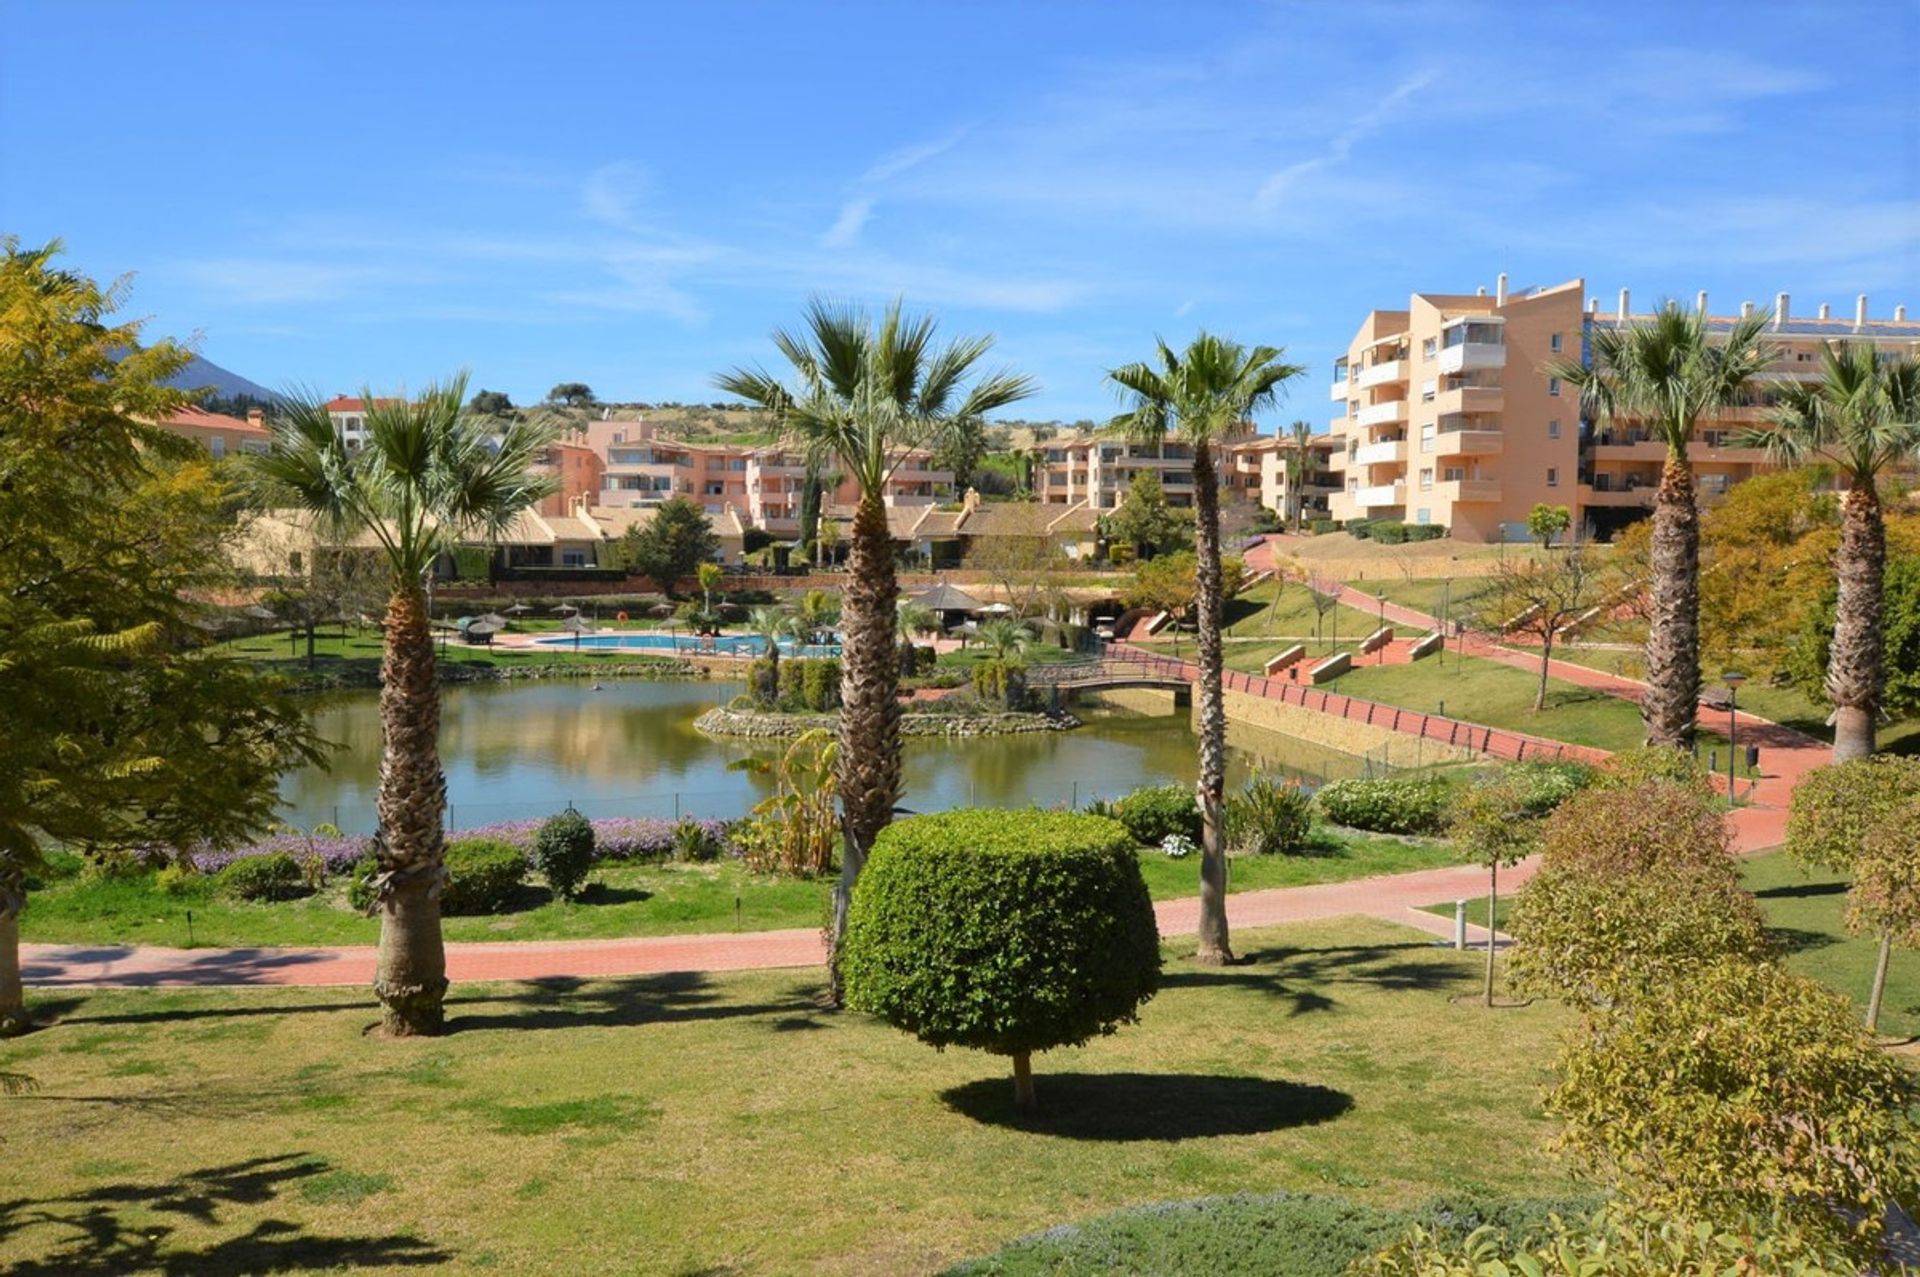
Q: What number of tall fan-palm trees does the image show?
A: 5